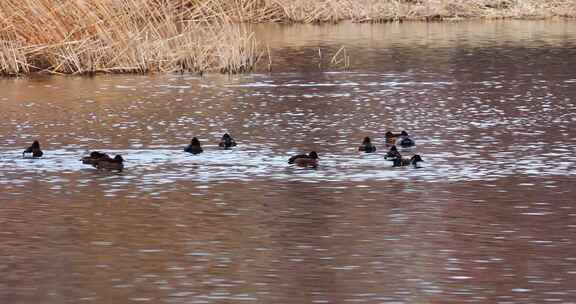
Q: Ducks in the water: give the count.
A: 11